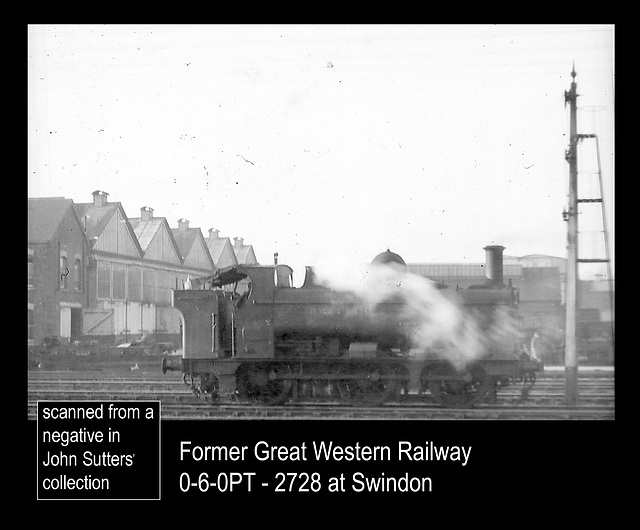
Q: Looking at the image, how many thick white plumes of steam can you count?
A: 1